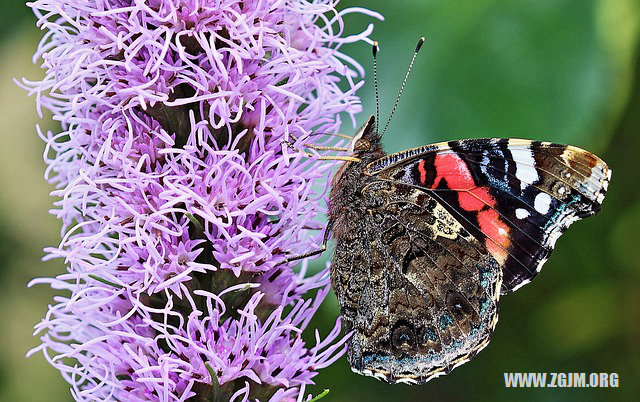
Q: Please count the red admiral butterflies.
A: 1